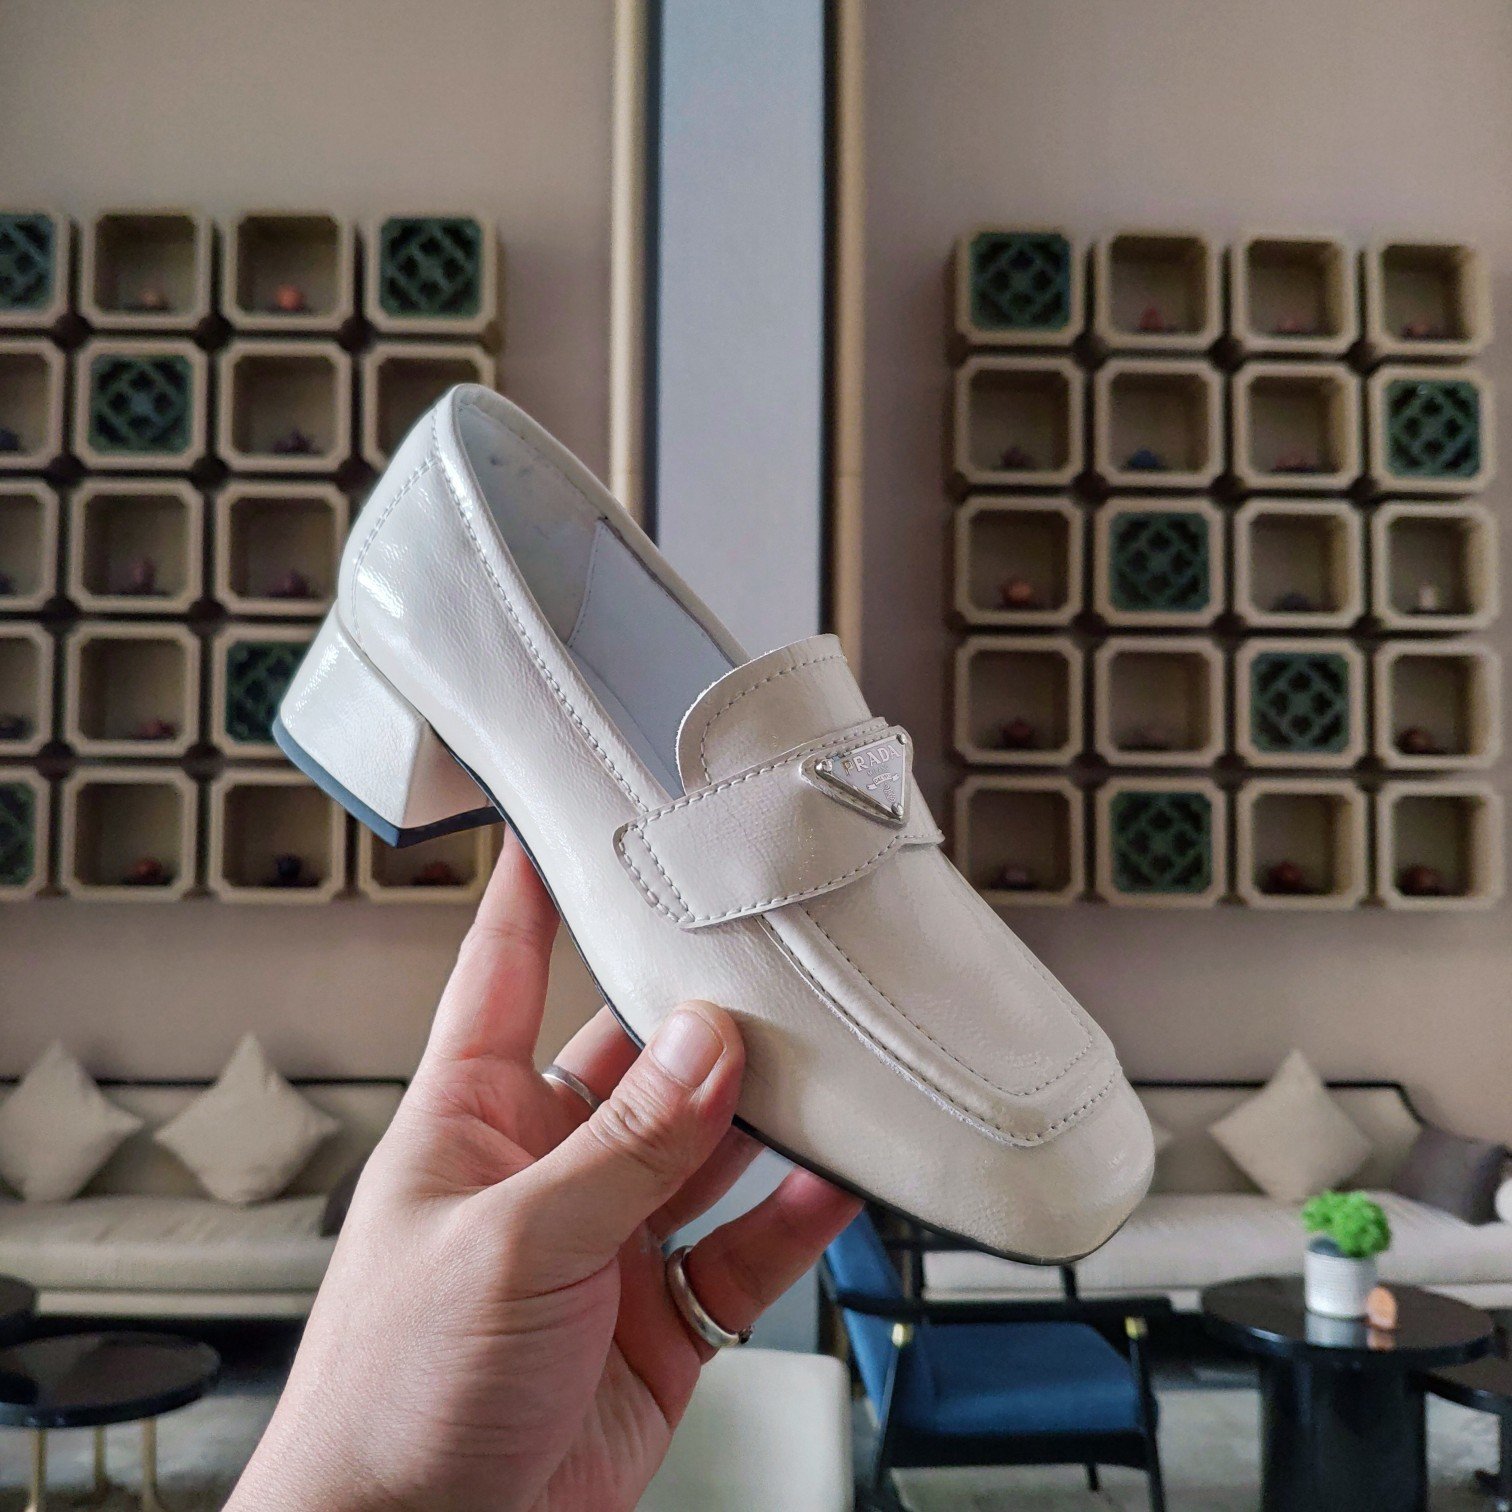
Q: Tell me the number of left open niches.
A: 13